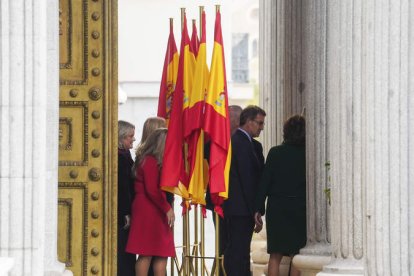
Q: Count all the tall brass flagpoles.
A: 5